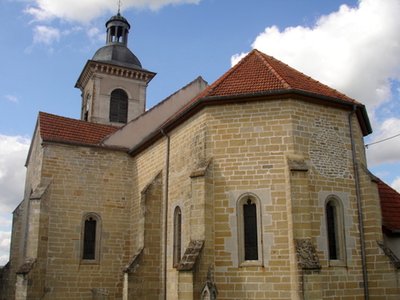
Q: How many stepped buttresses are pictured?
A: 6